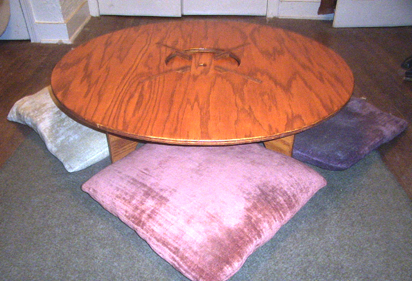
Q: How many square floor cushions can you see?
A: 3